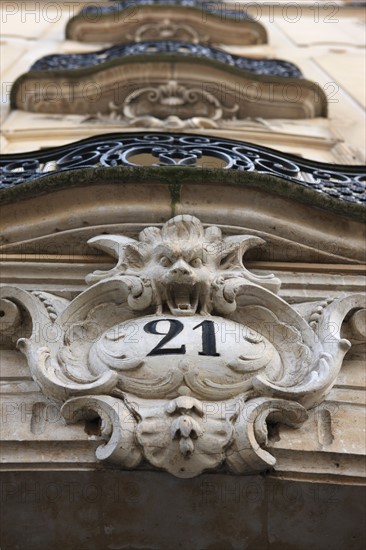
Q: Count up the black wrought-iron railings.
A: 3